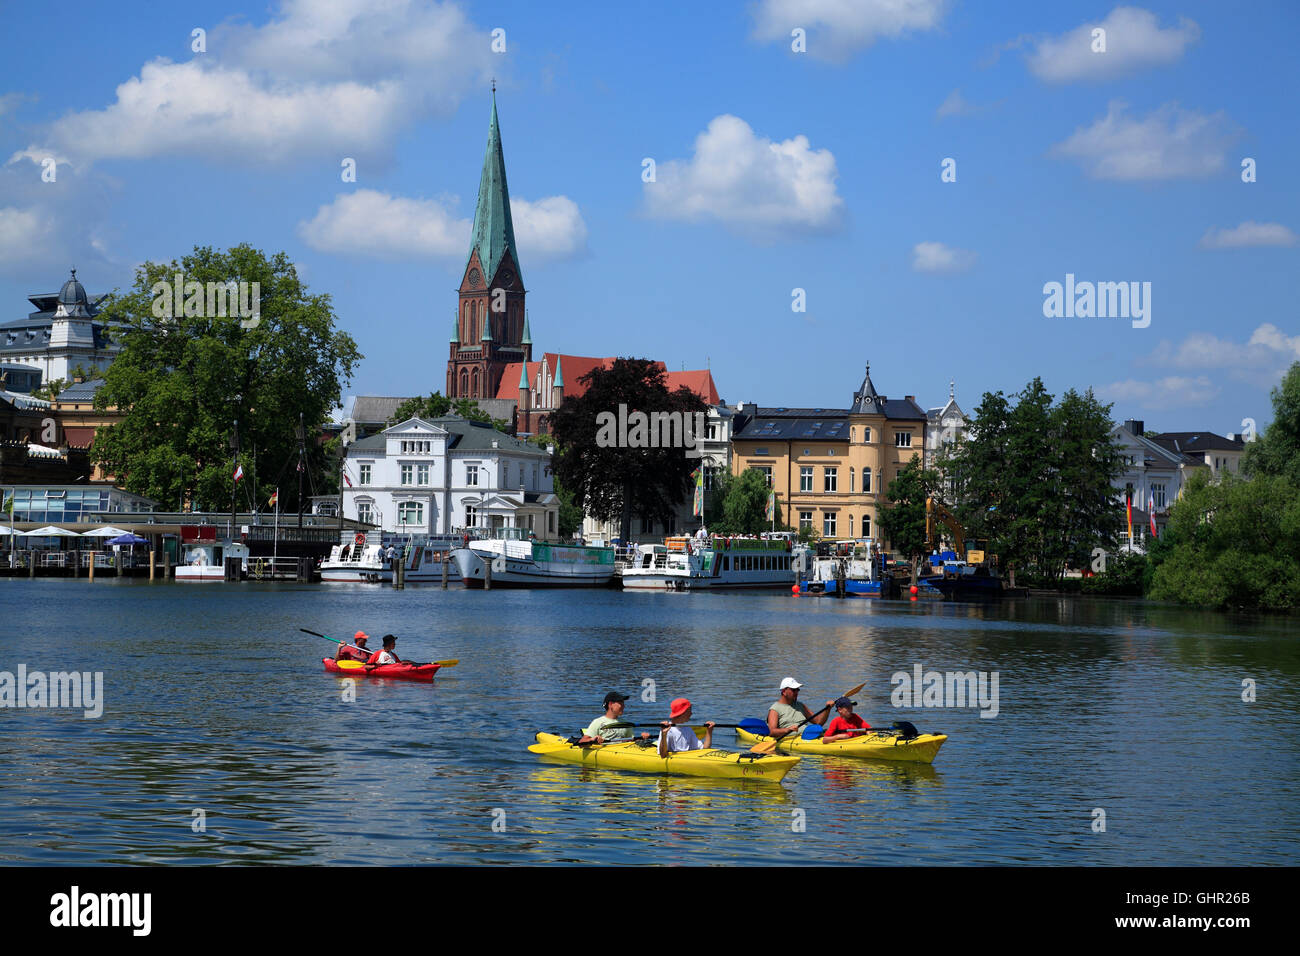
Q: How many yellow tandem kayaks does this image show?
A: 2